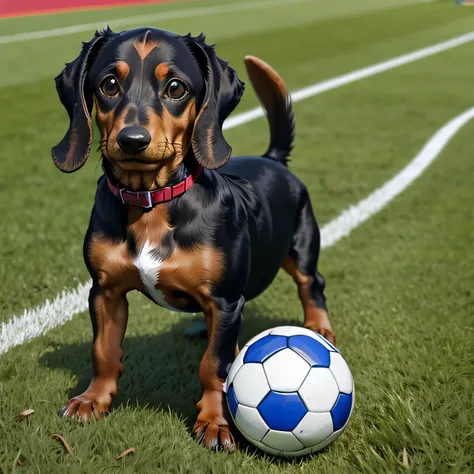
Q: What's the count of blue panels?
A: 5